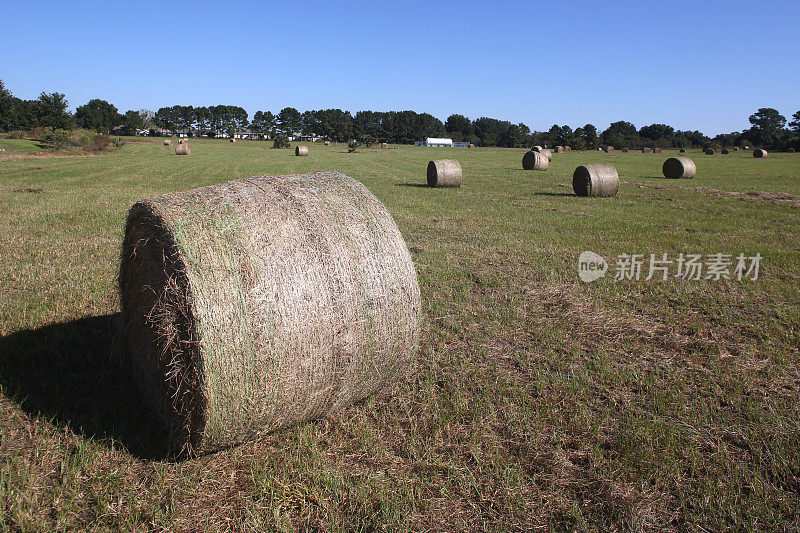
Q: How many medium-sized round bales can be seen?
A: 4